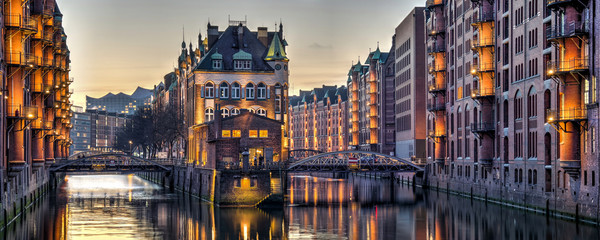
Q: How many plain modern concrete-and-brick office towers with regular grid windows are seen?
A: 1